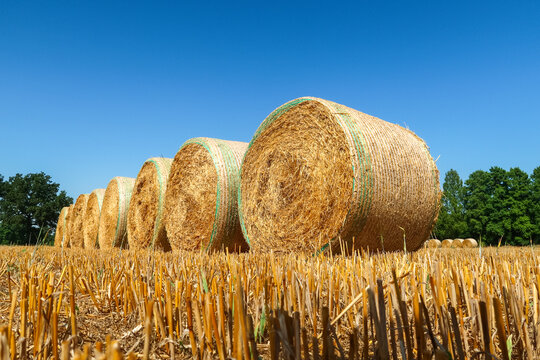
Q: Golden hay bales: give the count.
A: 12